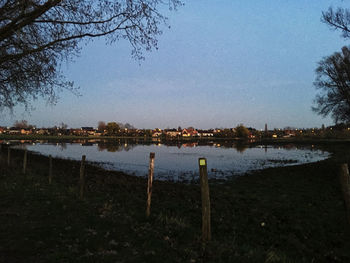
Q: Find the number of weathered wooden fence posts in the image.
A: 7